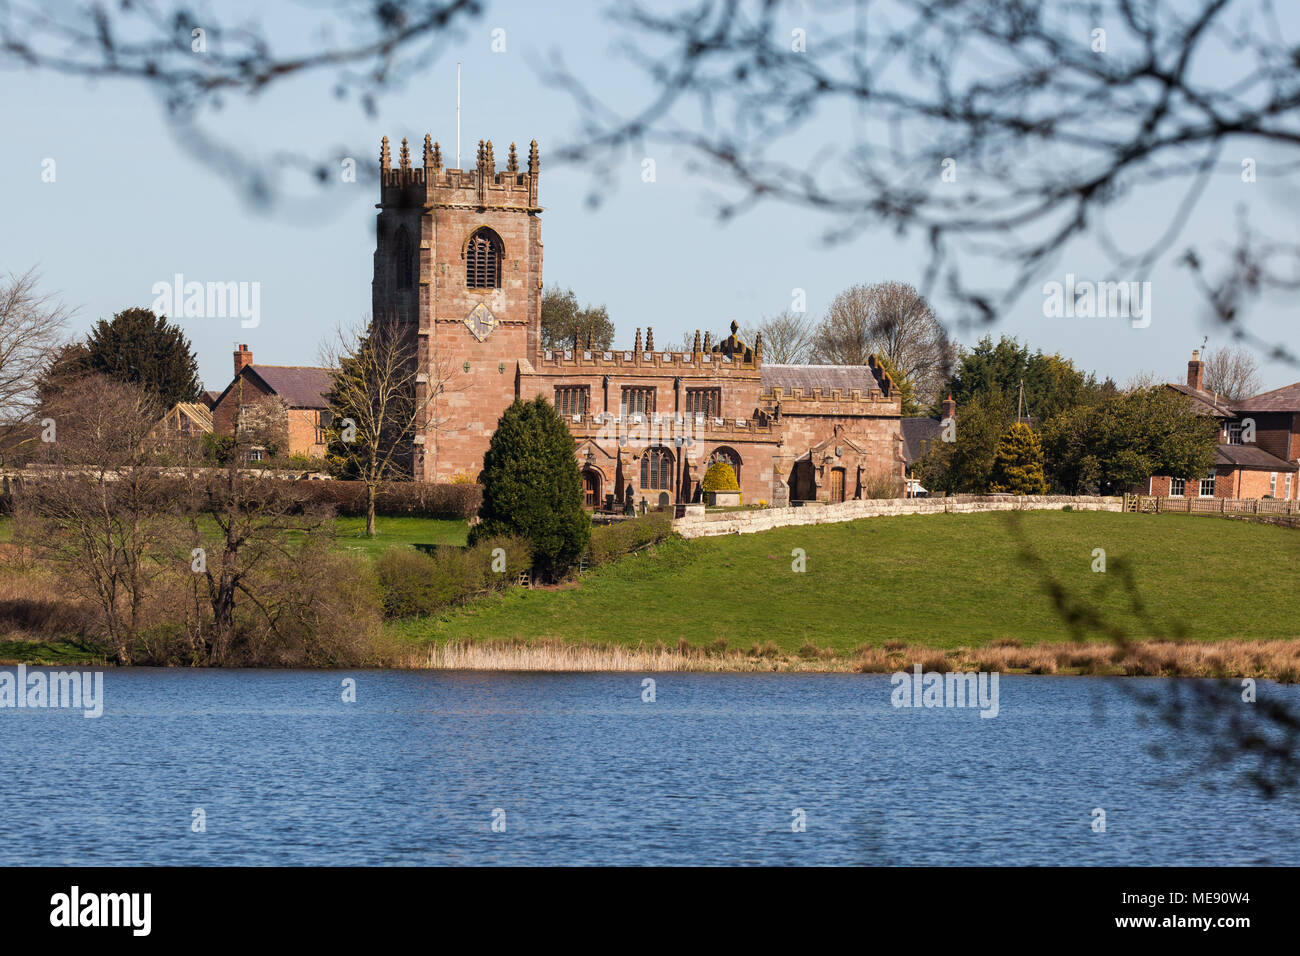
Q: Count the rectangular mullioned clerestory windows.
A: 3